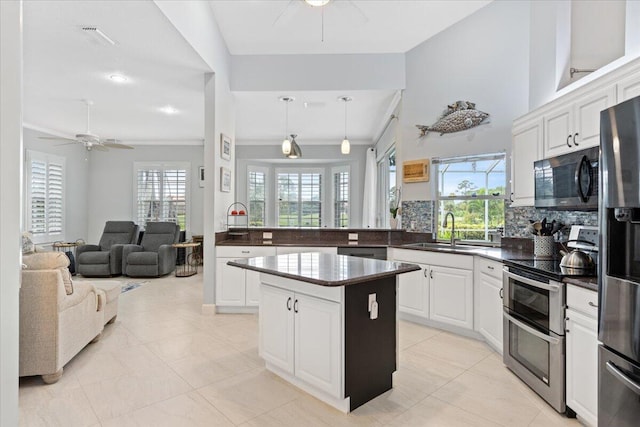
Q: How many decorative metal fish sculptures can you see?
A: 1